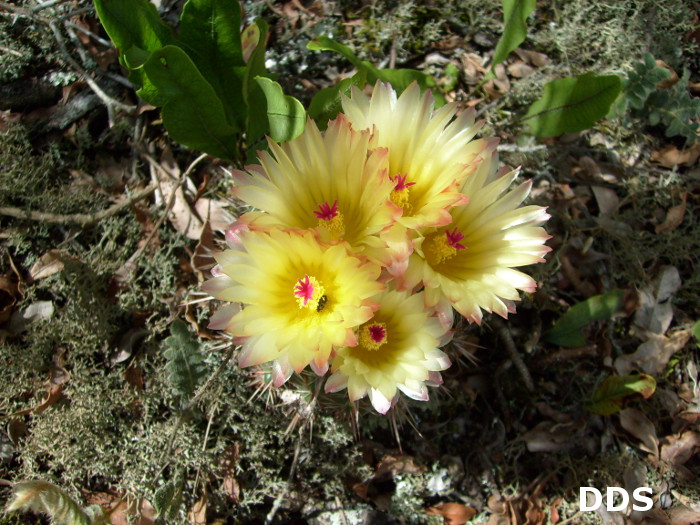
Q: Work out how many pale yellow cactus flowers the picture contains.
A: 5